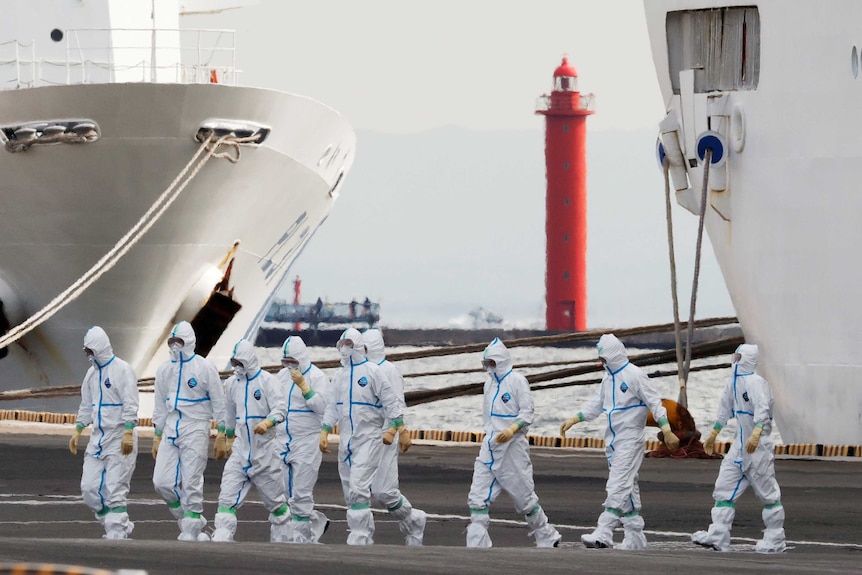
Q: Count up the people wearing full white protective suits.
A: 9